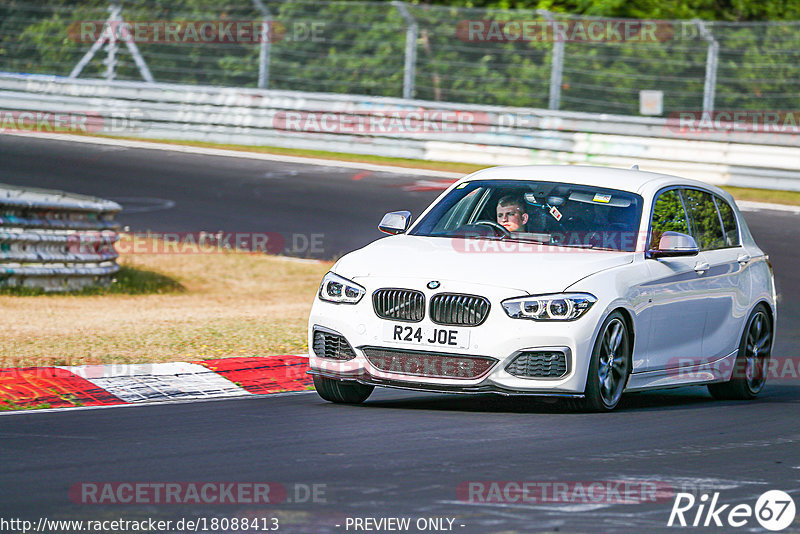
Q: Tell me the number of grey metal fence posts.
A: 5